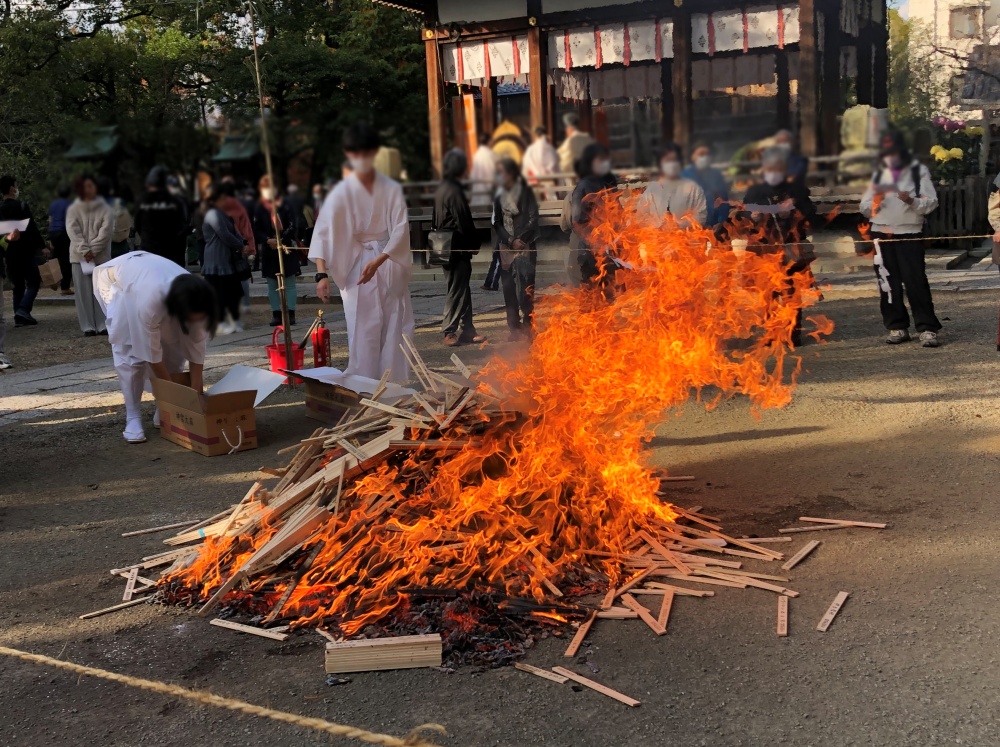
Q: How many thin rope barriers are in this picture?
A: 2